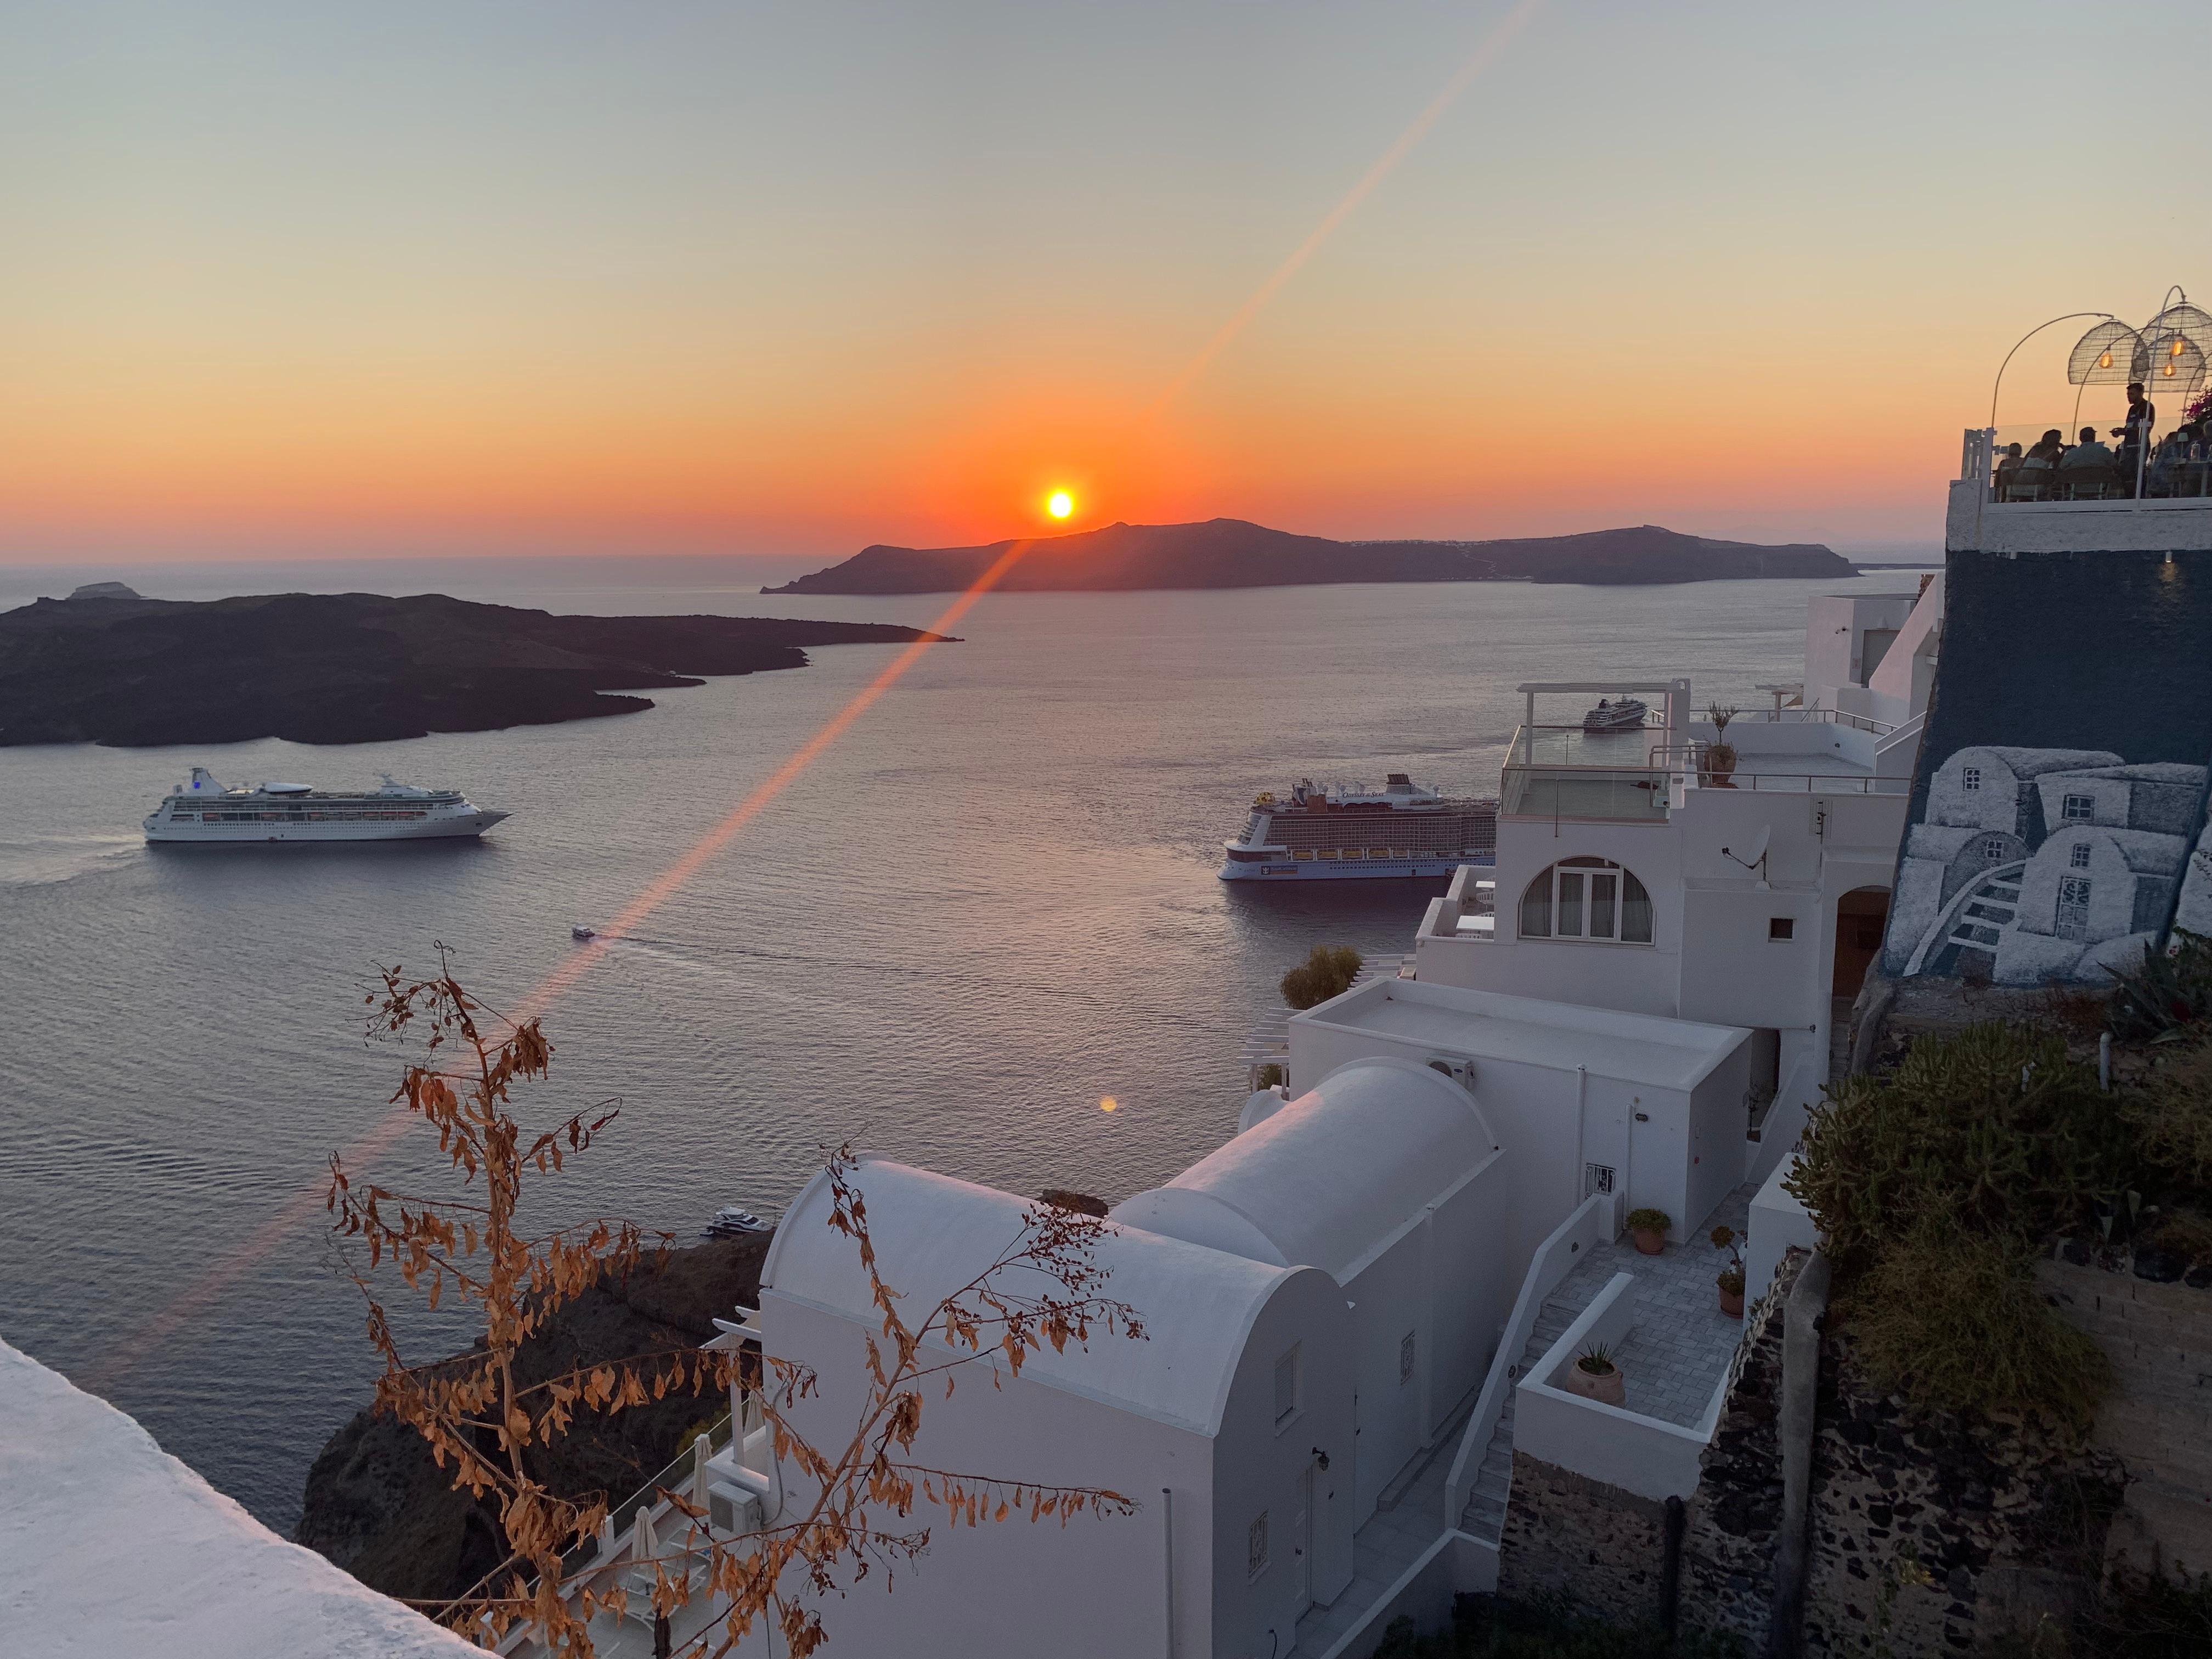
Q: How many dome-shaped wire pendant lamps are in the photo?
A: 3